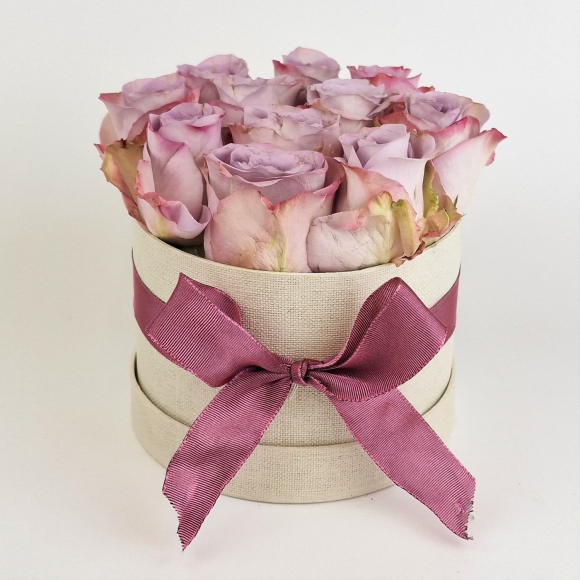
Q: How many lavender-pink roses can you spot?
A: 11